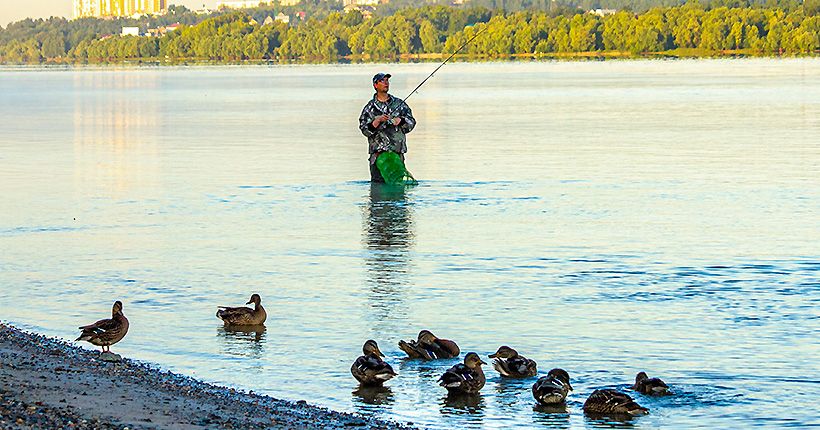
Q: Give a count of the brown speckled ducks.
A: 9